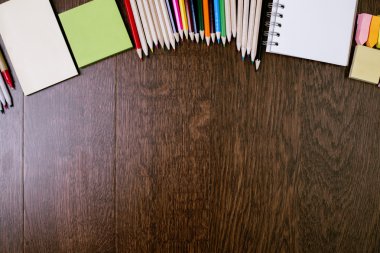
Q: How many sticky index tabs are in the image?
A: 3